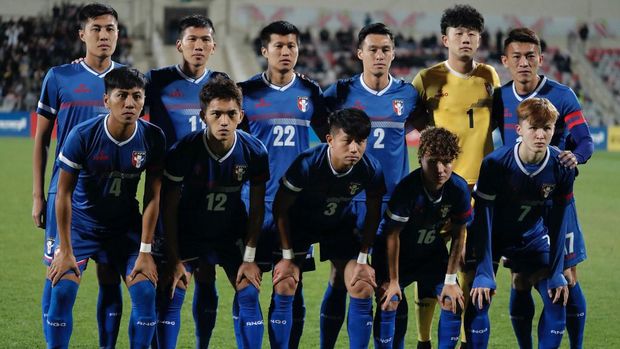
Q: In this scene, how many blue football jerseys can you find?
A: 10